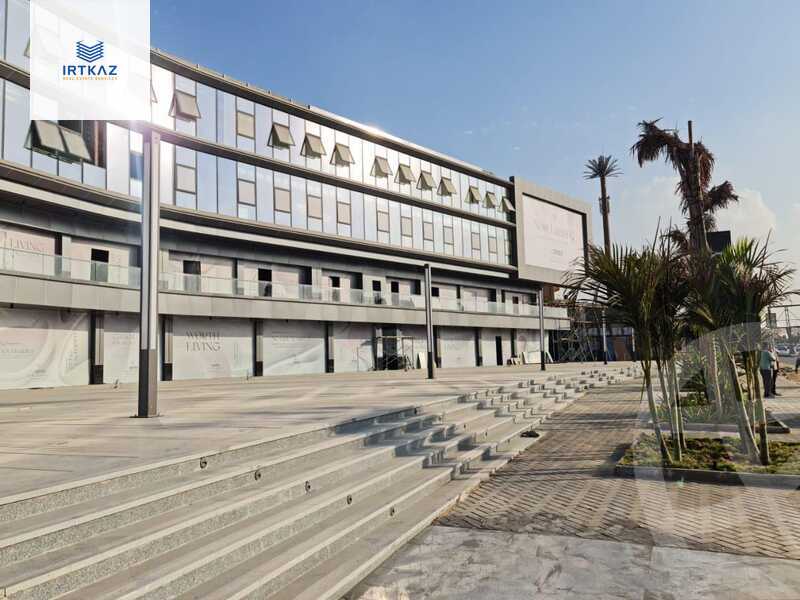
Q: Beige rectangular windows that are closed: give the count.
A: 13